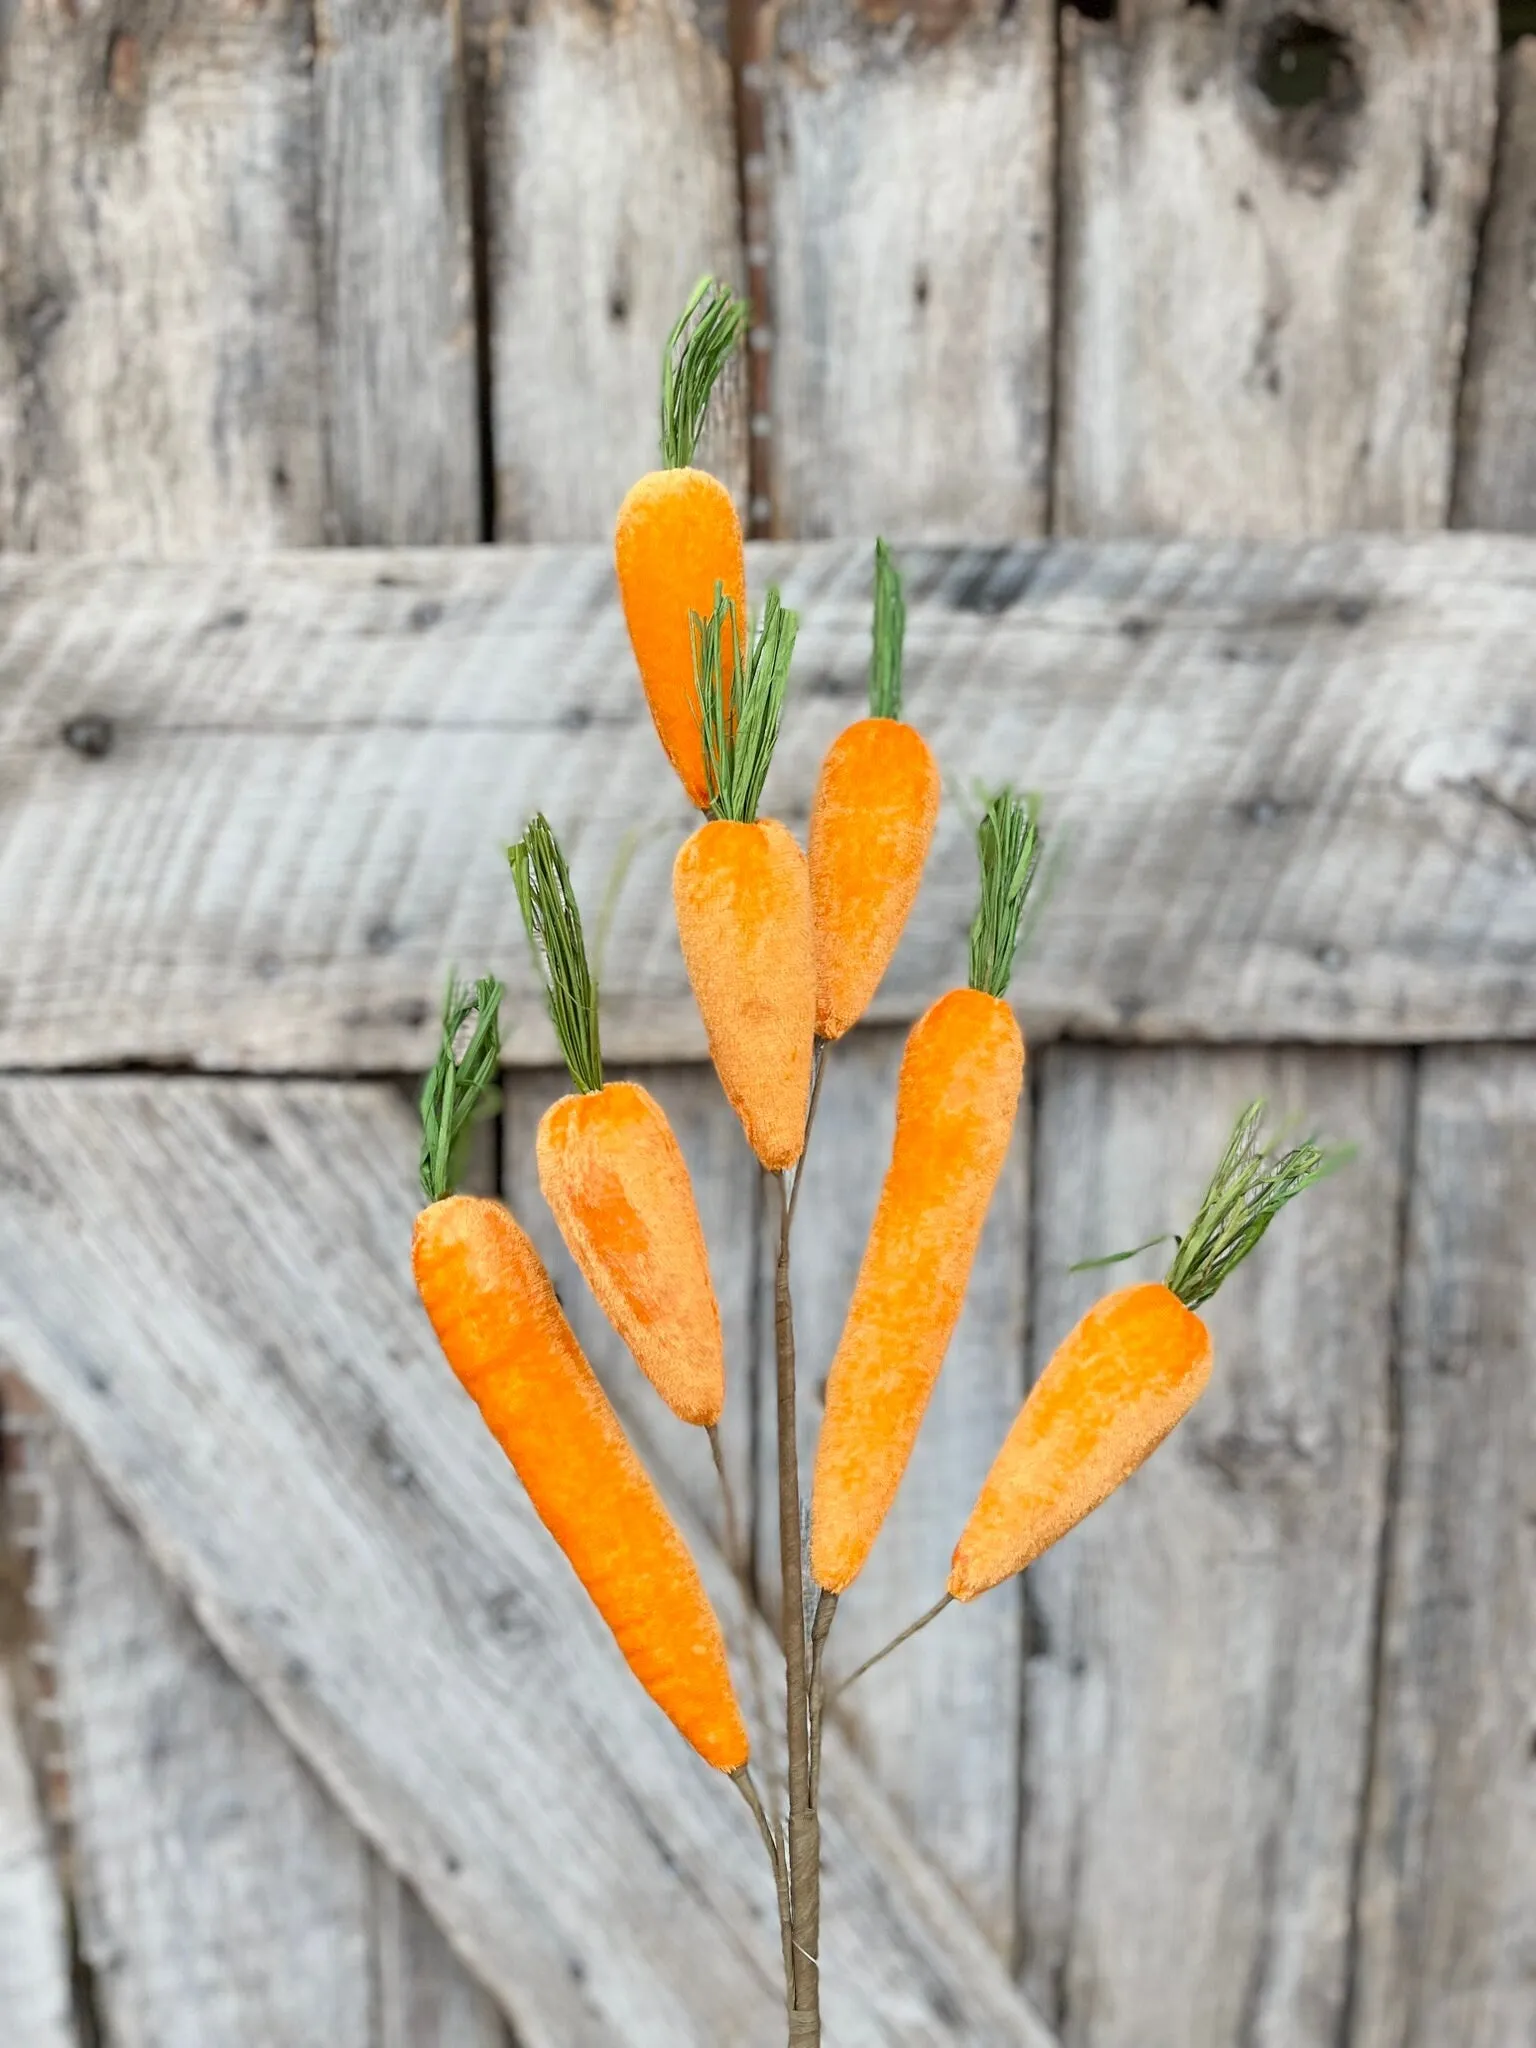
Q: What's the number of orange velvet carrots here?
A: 7